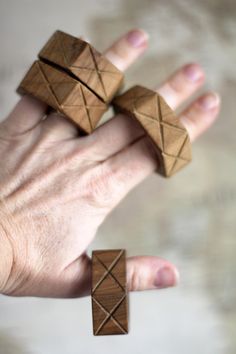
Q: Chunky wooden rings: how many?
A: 4